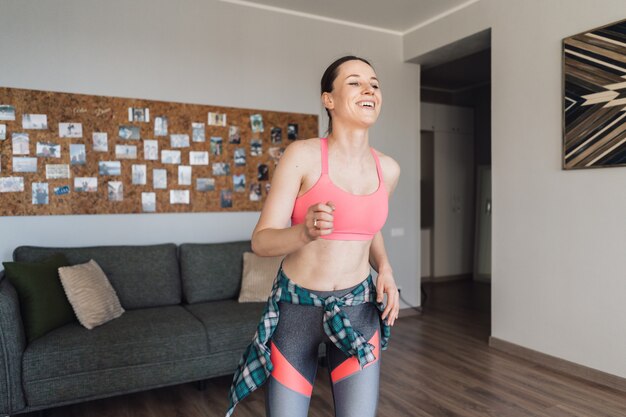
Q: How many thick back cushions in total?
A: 2